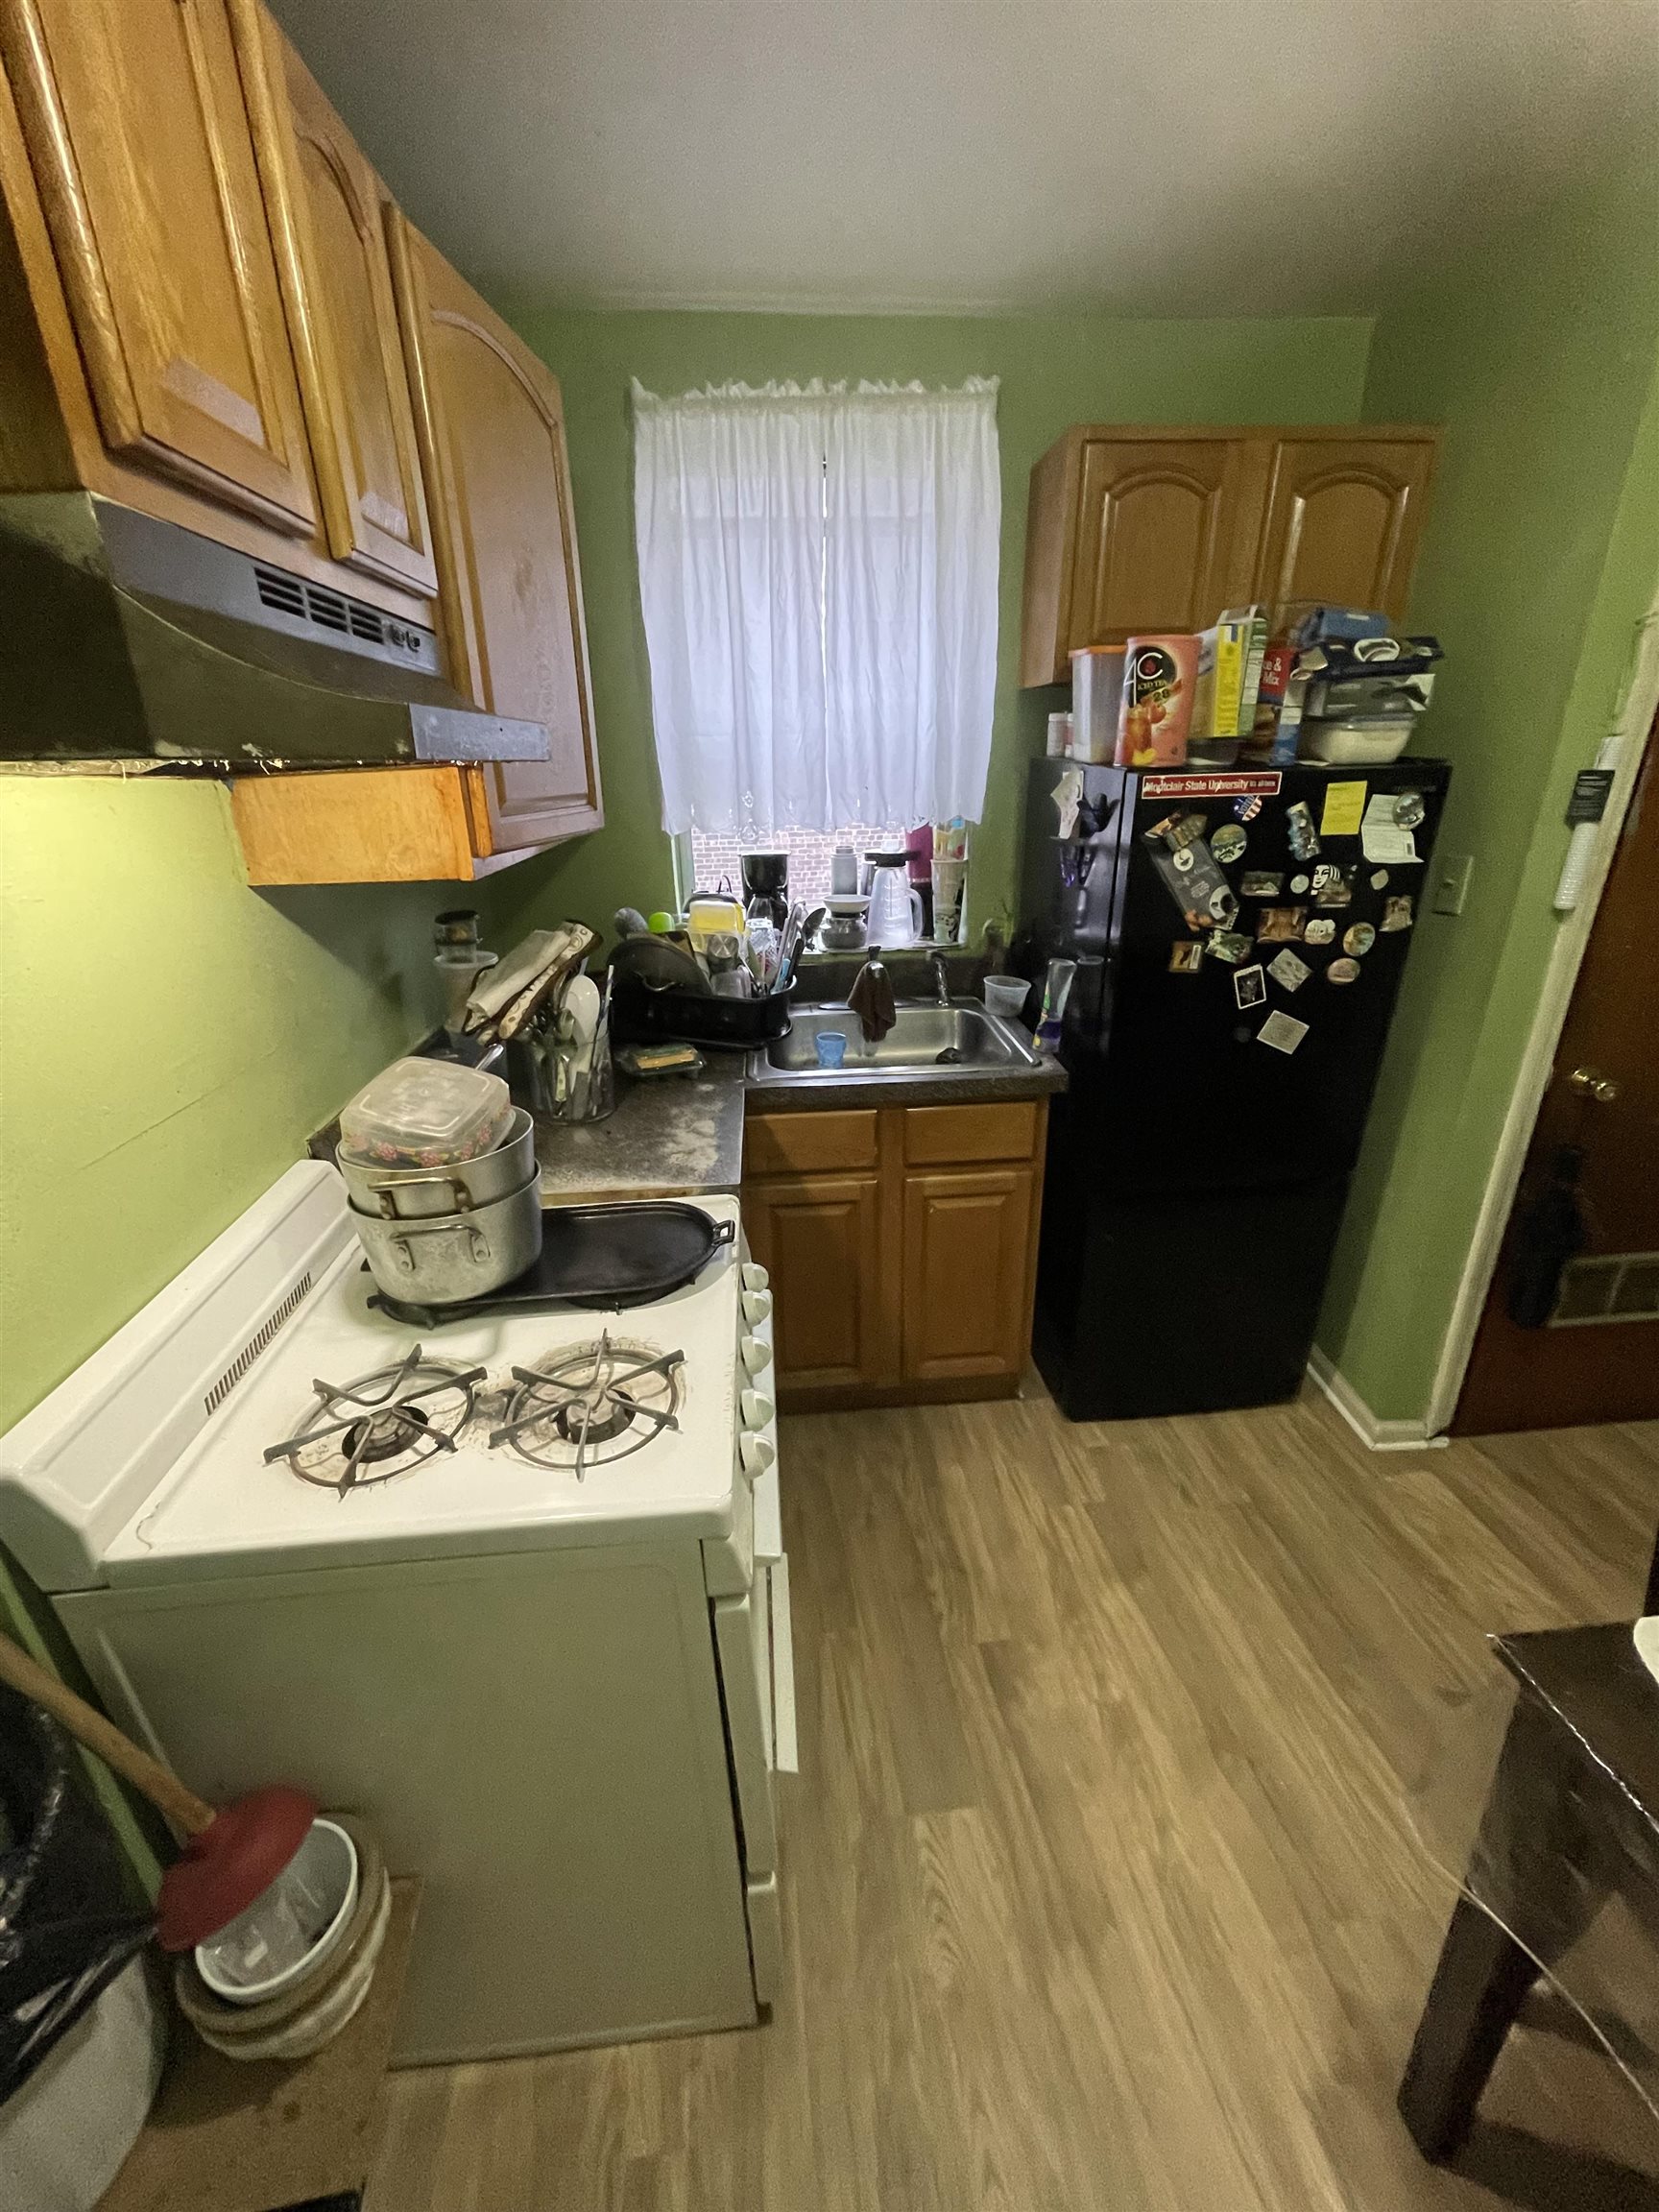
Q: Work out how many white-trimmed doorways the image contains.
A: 1